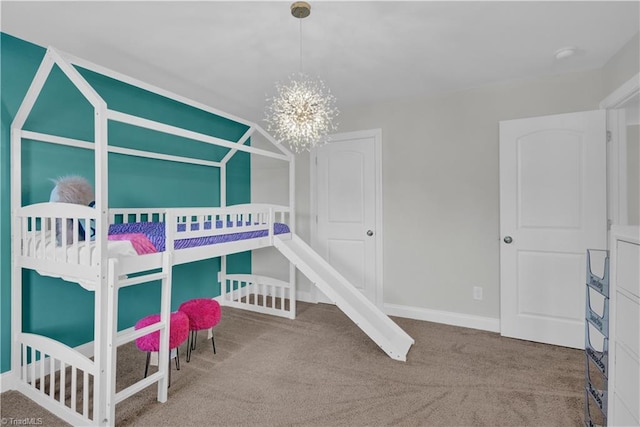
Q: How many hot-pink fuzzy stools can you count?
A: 2